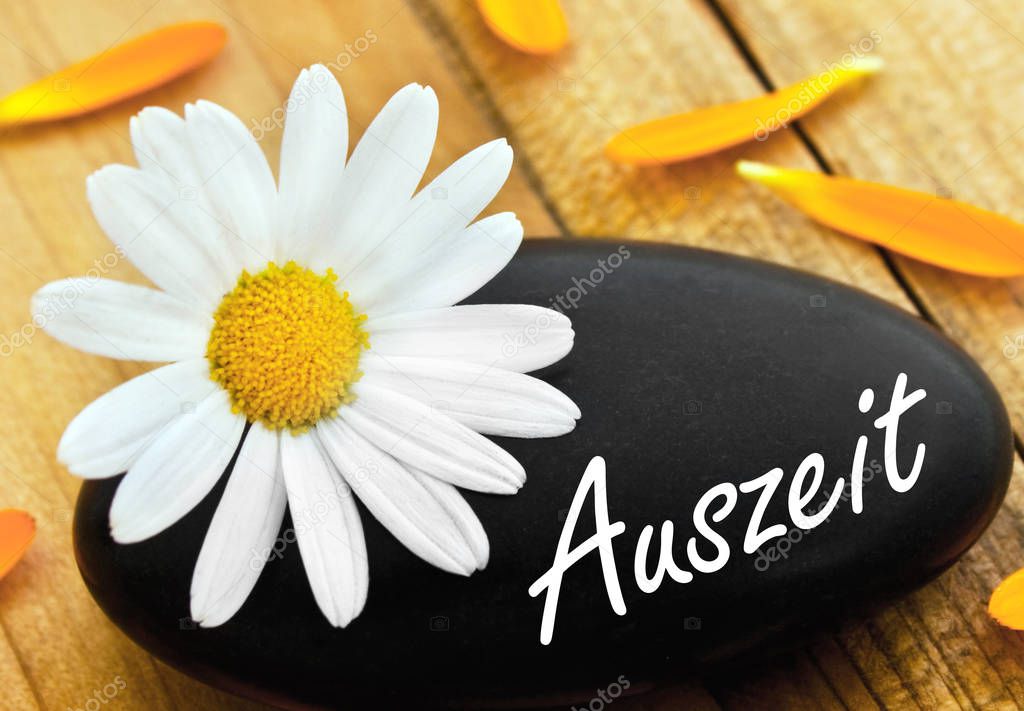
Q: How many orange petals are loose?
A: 6